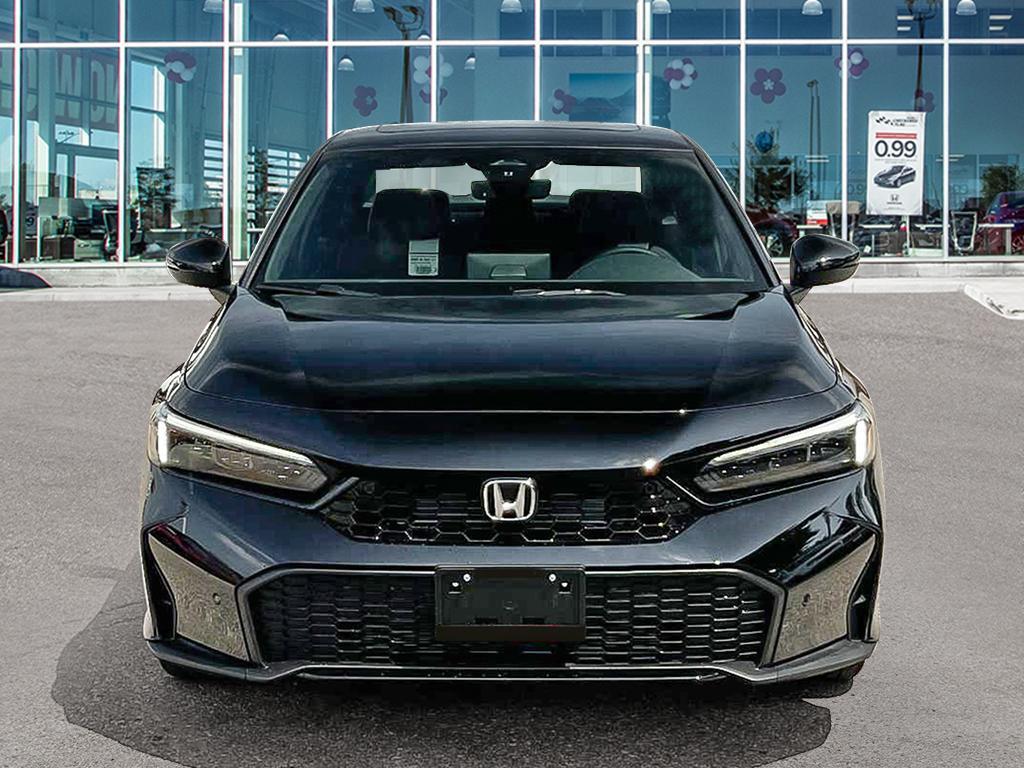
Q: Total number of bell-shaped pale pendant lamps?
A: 10